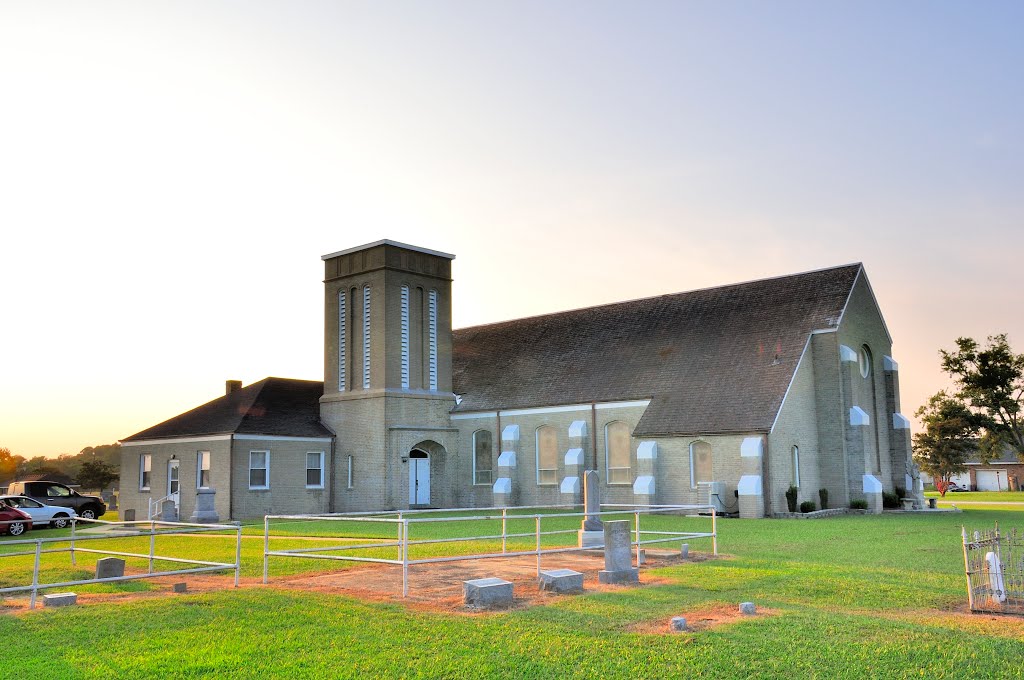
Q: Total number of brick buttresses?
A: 6